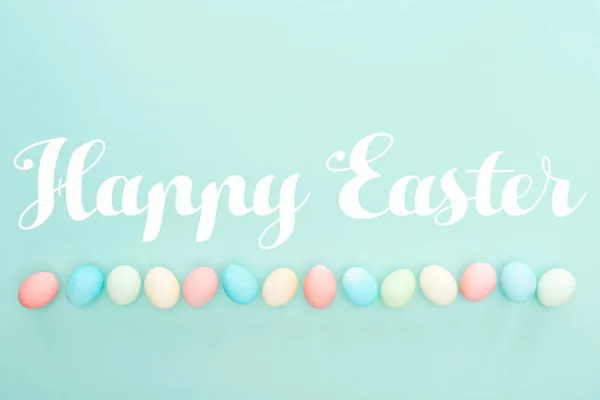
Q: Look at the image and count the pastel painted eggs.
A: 14